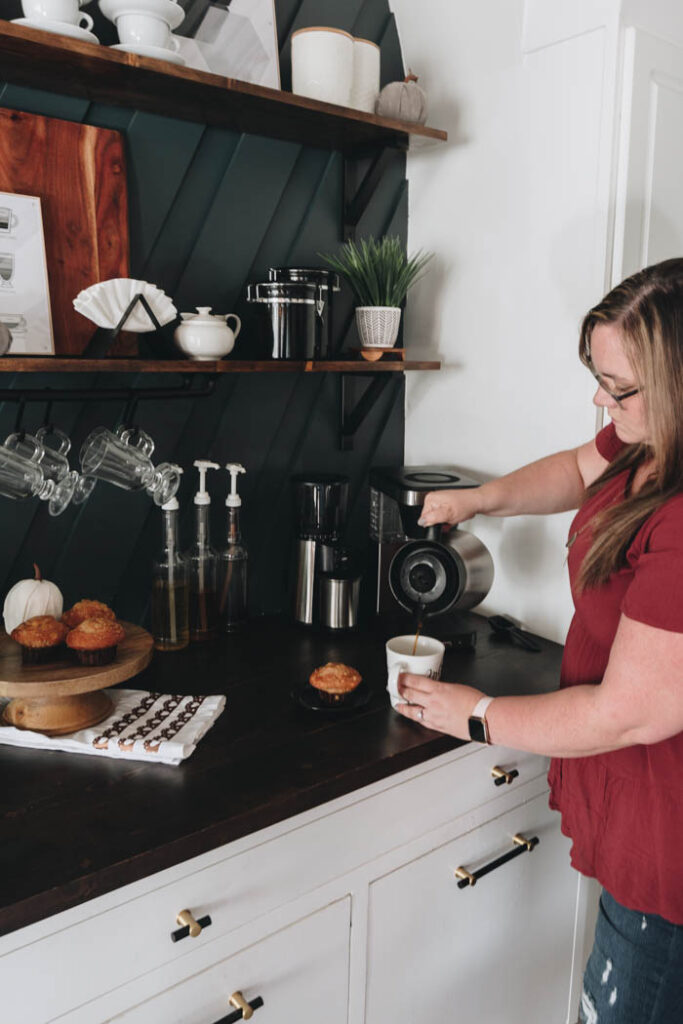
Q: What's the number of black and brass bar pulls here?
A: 4